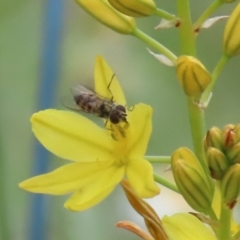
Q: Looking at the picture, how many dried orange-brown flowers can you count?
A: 2